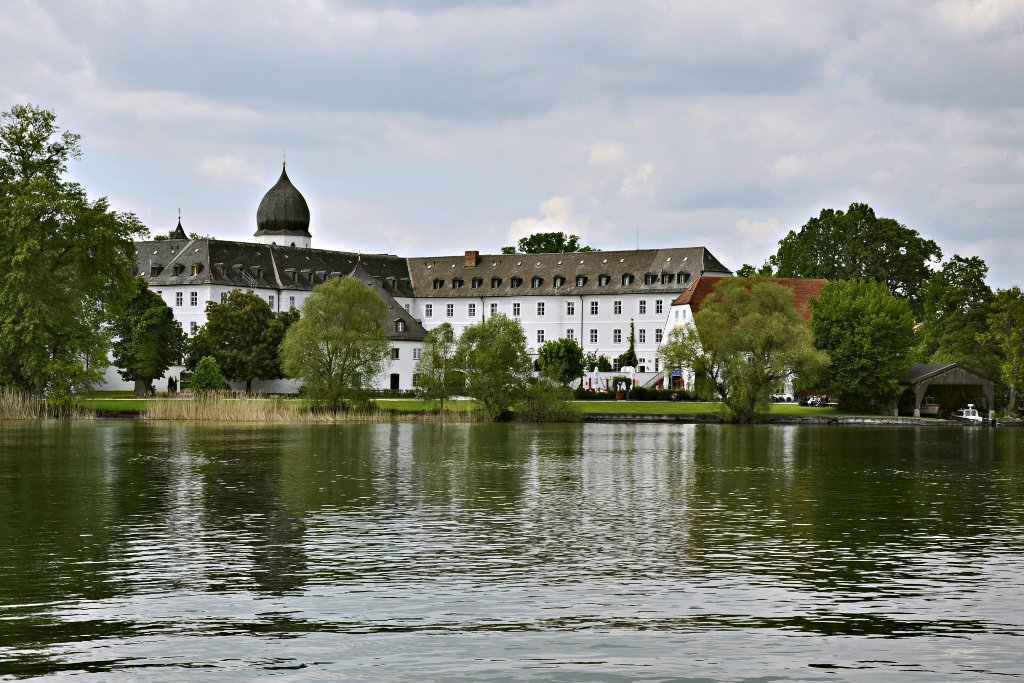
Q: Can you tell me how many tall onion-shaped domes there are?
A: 1